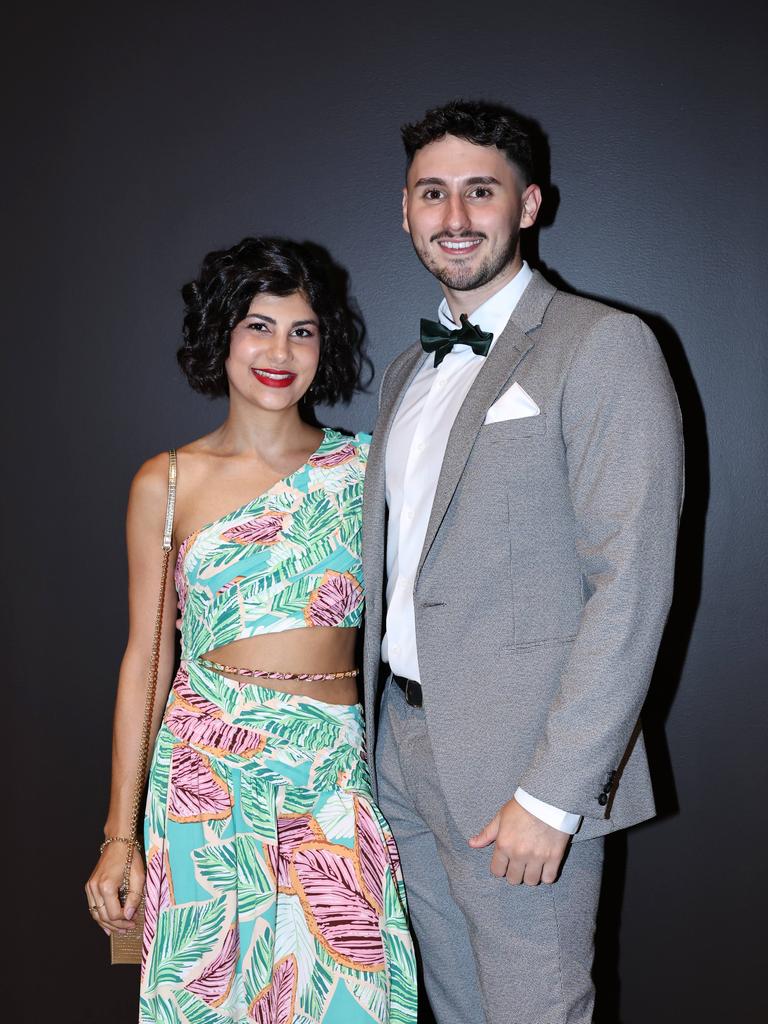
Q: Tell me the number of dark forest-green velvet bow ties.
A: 1